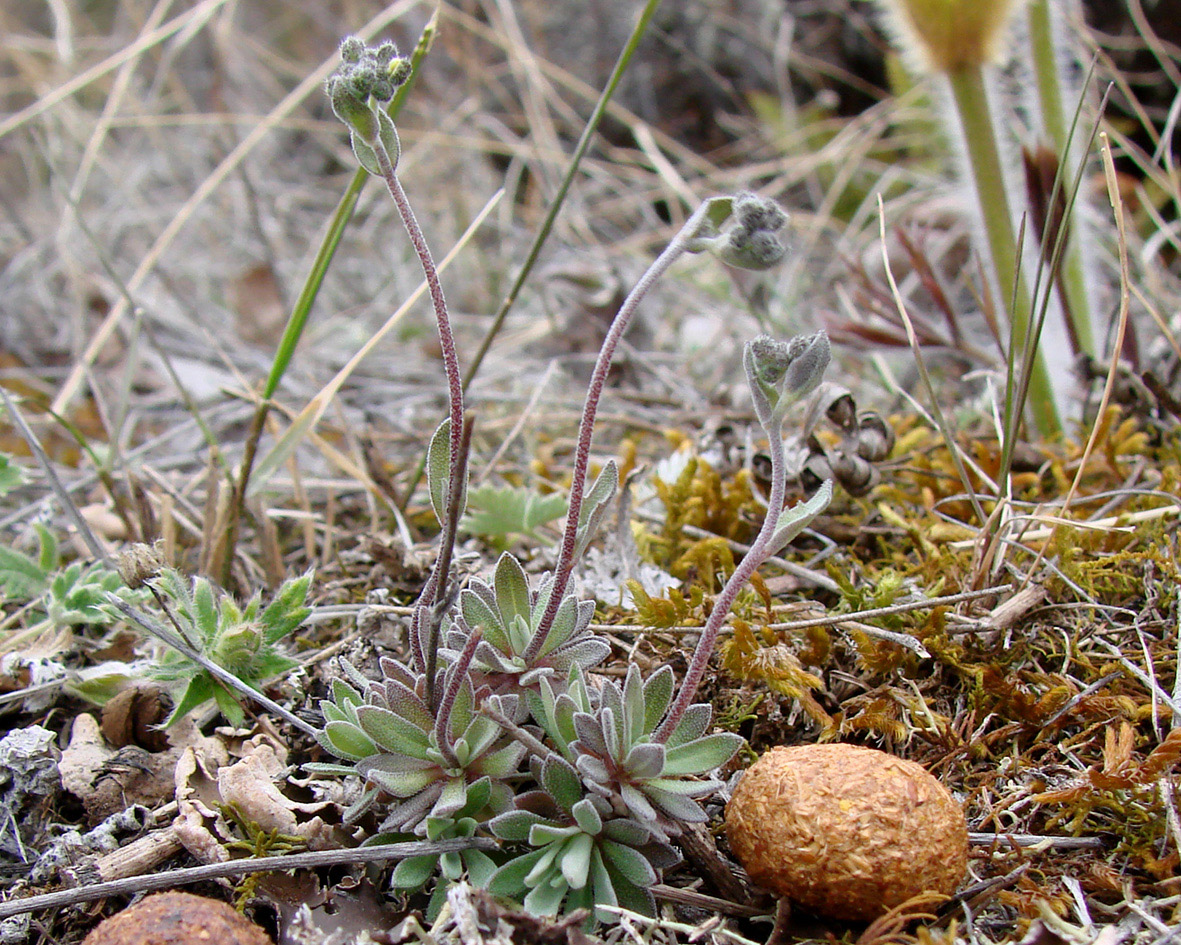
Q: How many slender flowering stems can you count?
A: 3